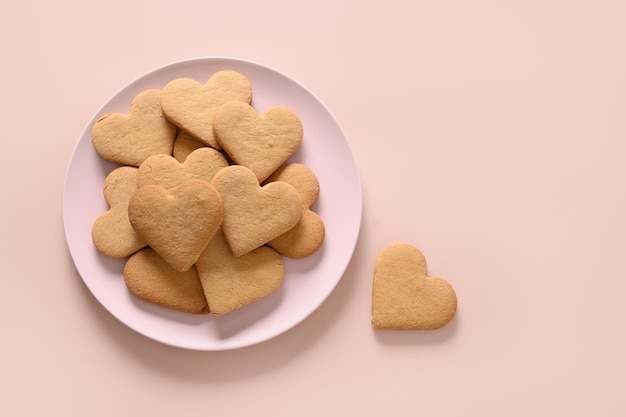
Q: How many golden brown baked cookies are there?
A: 12